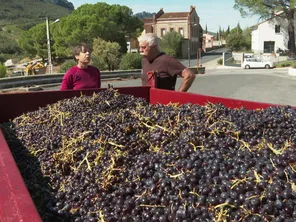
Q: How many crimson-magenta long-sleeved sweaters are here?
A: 1